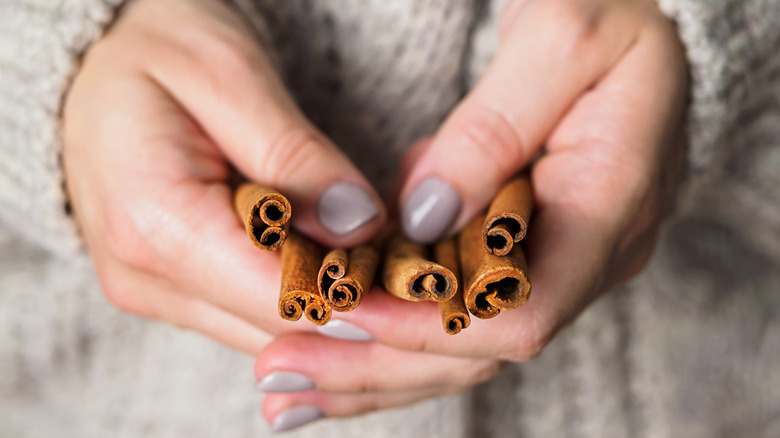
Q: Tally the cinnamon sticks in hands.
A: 7